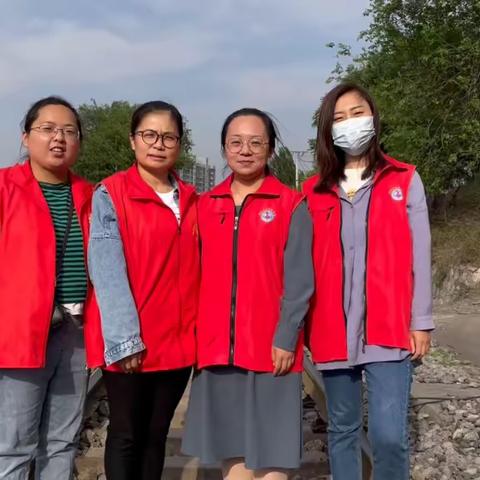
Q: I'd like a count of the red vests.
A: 4